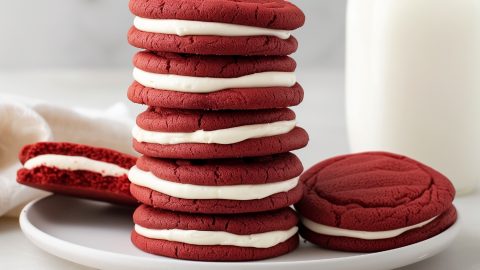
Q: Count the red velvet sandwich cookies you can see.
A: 7